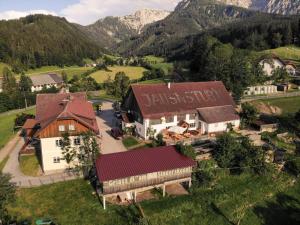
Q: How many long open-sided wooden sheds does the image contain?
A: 1